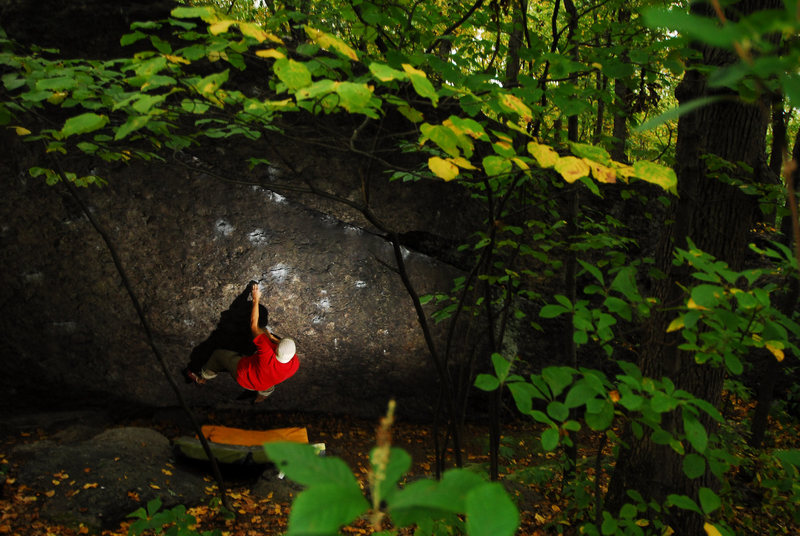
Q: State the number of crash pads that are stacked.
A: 2